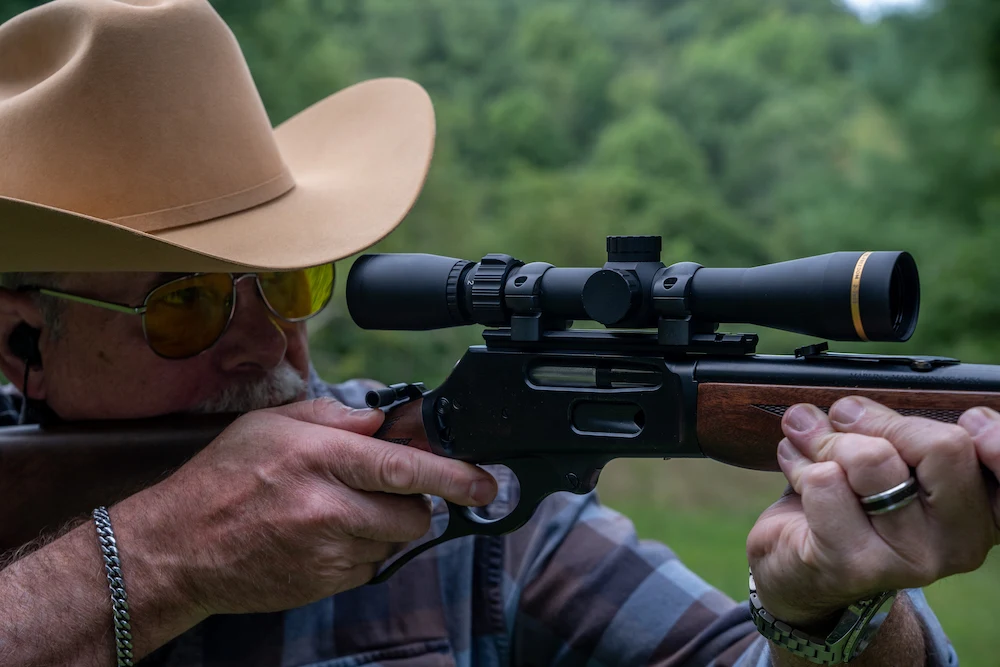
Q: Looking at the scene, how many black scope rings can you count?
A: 2